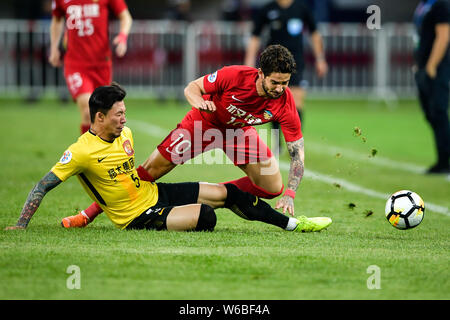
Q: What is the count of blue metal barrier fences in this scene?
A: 0